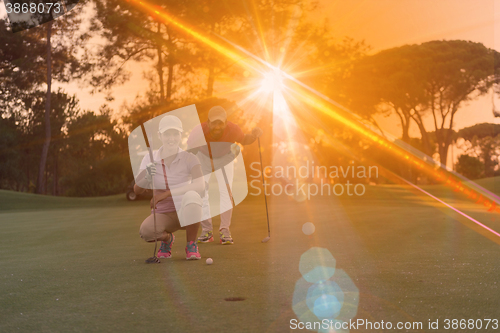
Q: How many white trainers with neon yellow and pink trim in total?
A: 2